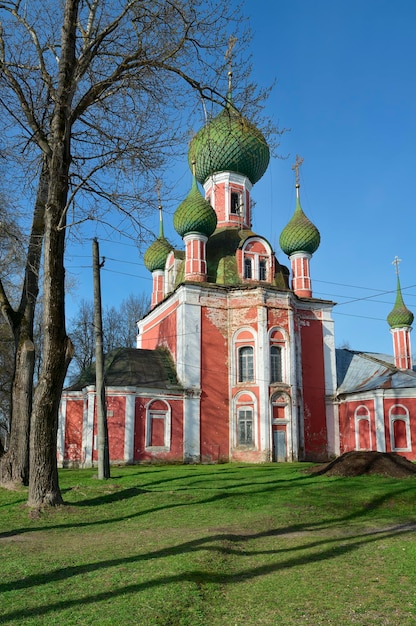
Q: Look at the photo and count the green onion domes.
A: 5